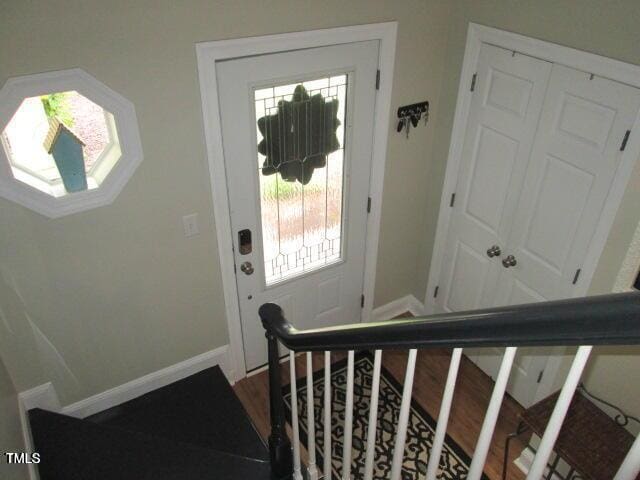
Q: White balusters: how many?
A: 10